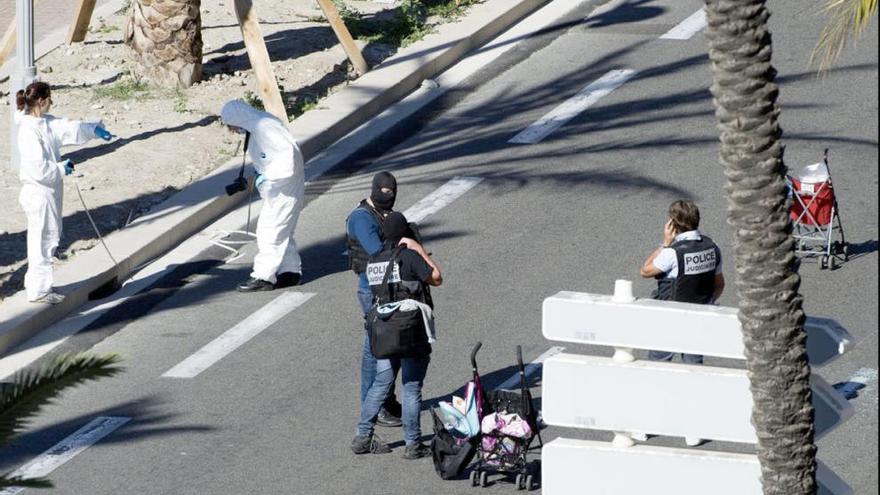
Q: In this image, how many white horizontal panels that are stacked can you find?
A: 3